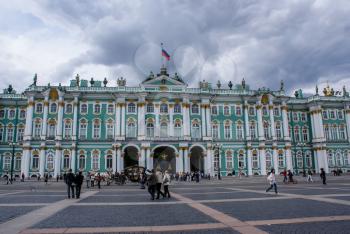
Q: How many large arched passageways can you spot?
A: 3